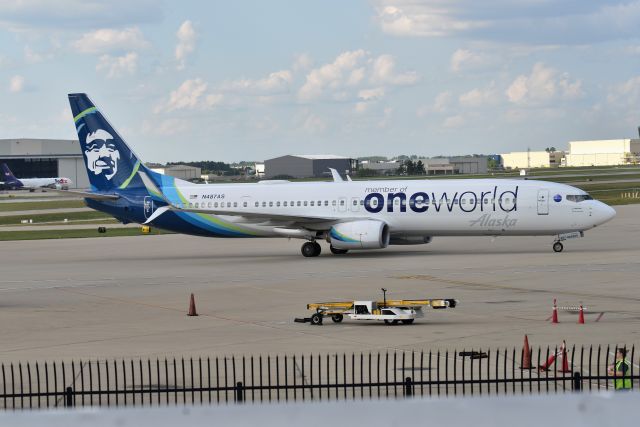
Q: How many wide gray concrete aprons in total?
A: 1